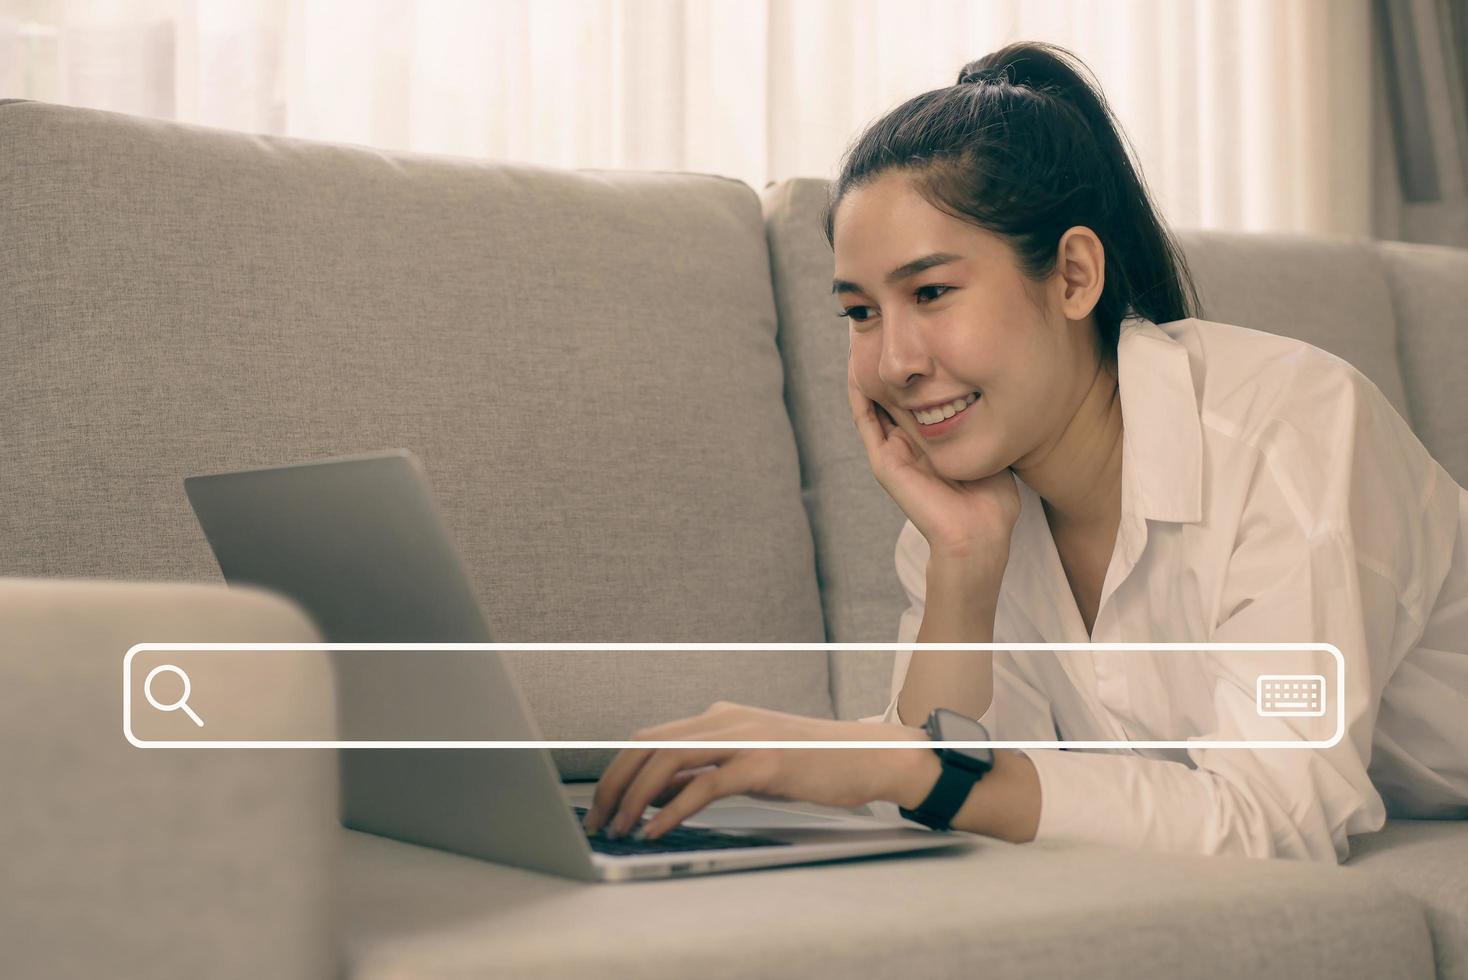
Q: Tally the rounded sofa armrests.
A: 1